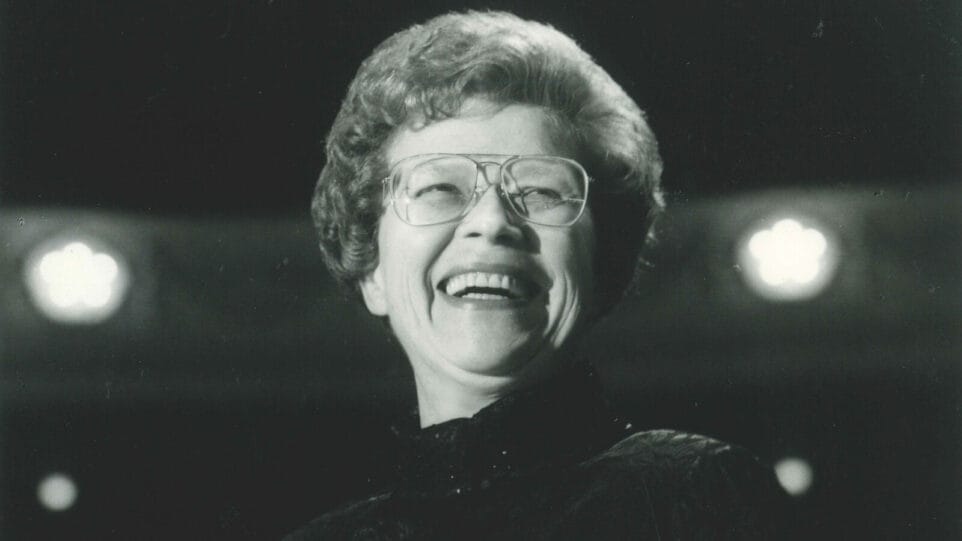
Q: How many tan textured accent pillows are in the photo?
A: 0